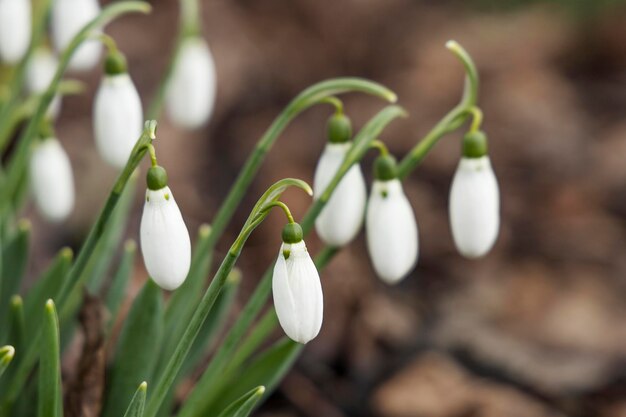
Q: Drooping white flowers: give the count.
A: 11